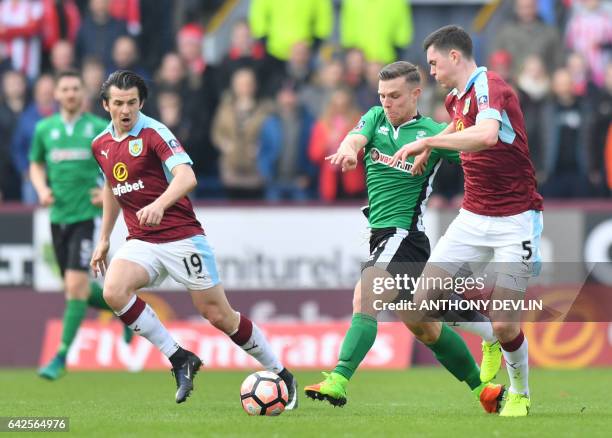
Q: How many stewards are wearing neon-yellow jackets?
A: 2